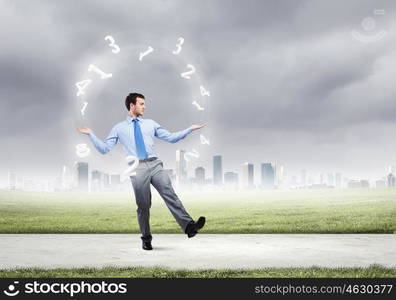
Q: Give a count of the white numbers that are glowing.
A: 13